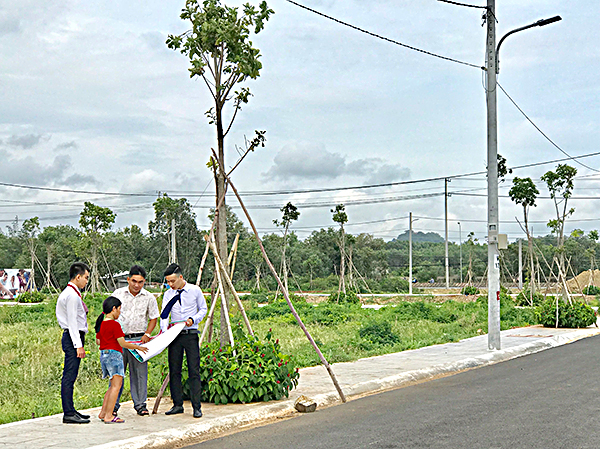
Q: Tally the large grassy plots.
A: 1